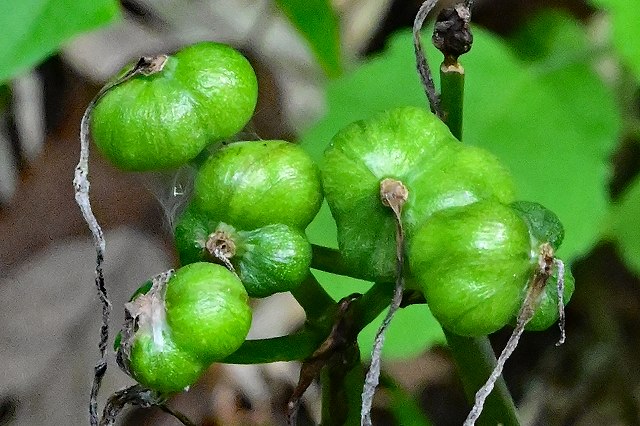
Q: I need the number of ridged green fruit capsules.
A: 5